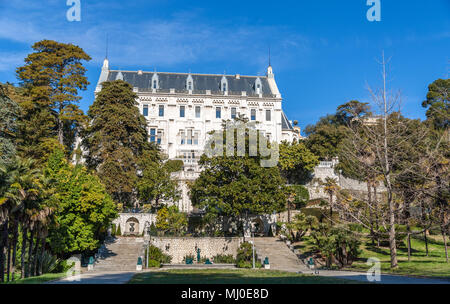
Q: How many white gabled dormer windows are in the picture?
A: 5